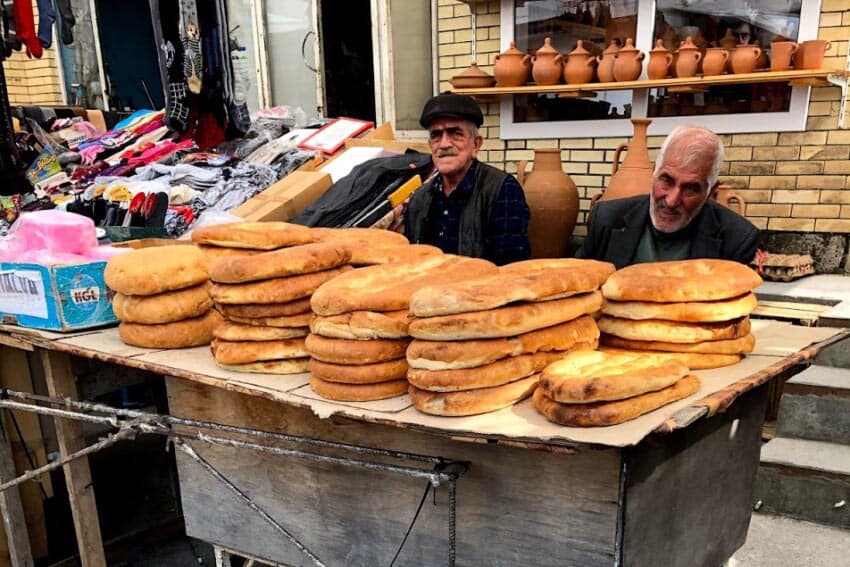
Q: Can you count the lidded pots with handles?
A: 7